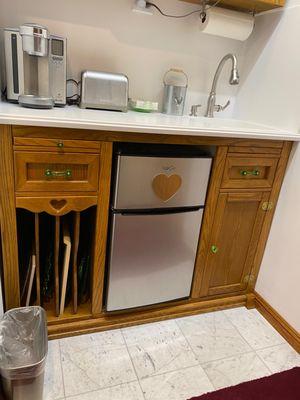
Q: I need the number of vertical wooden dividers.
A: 3